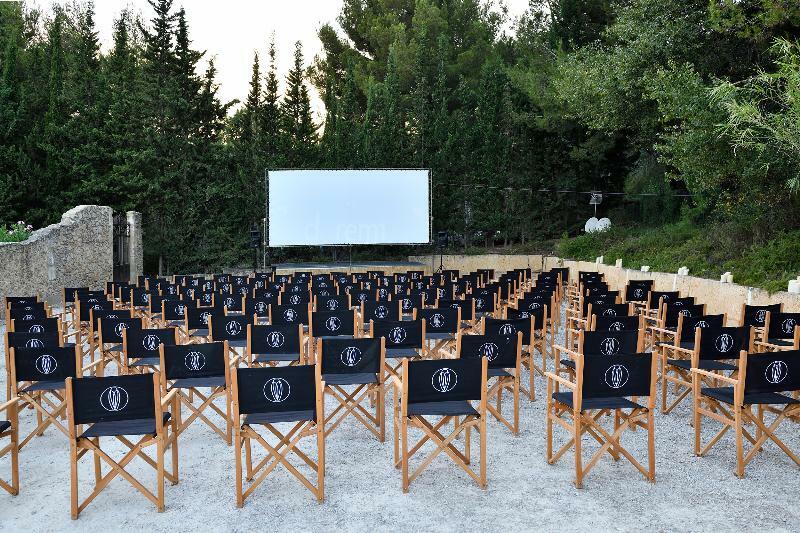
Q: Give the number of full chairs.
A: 0